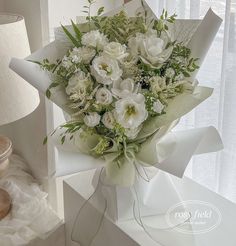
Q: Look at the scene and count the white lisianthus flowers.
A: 2